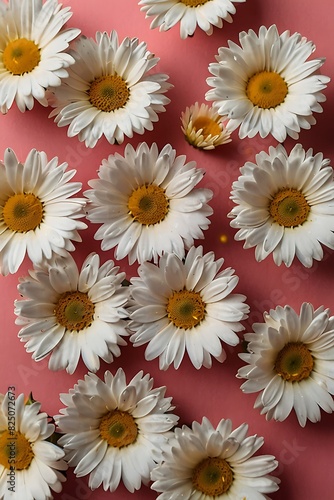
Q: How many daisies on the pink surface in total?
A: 14